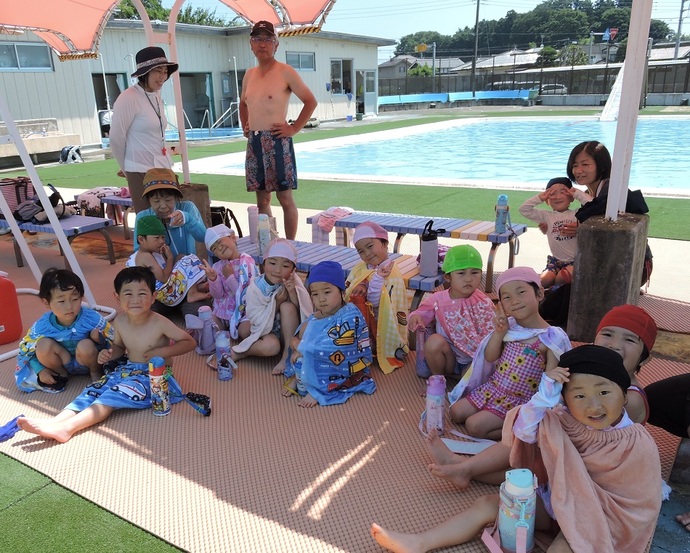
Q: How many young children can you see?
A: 12